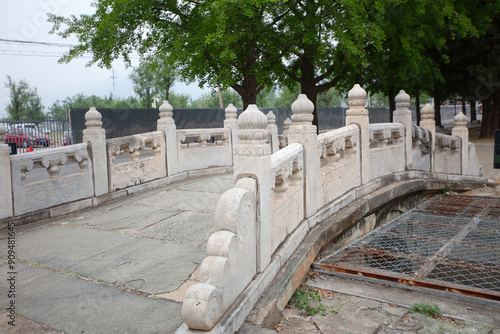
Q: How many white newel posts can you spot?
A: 12